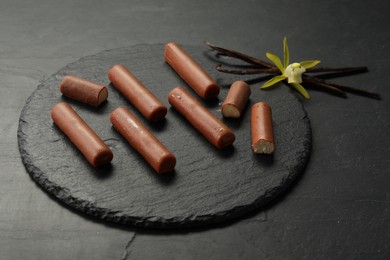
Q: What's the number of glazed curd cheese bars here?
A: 8